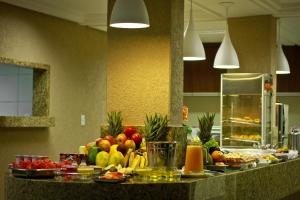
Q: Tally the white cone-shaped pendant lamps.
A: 4